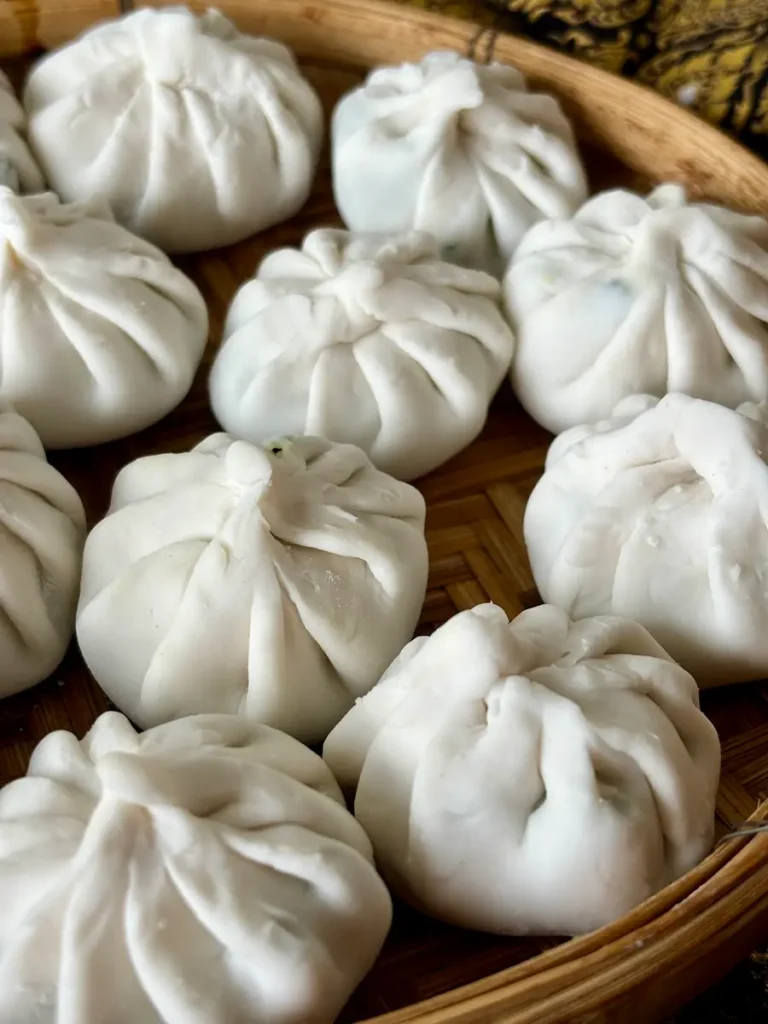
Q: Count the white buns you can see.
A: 11